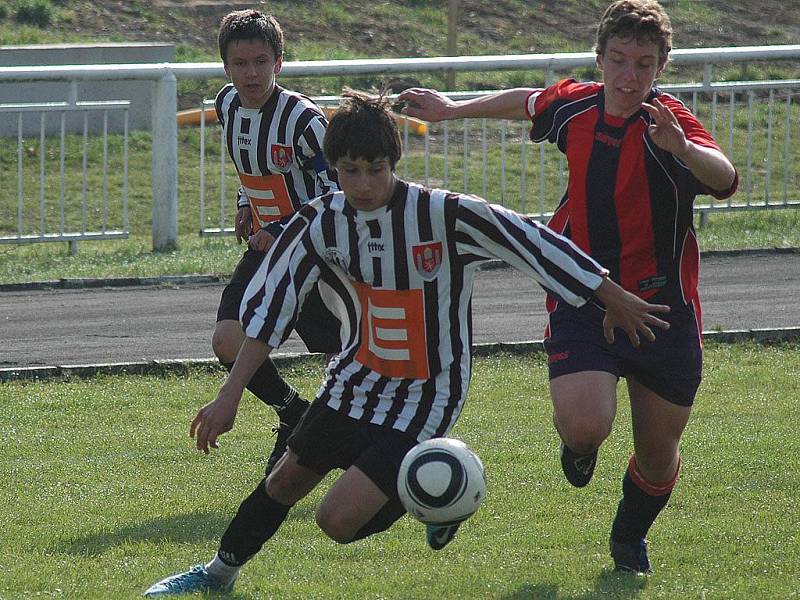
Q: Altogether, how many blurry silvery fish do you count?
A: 0